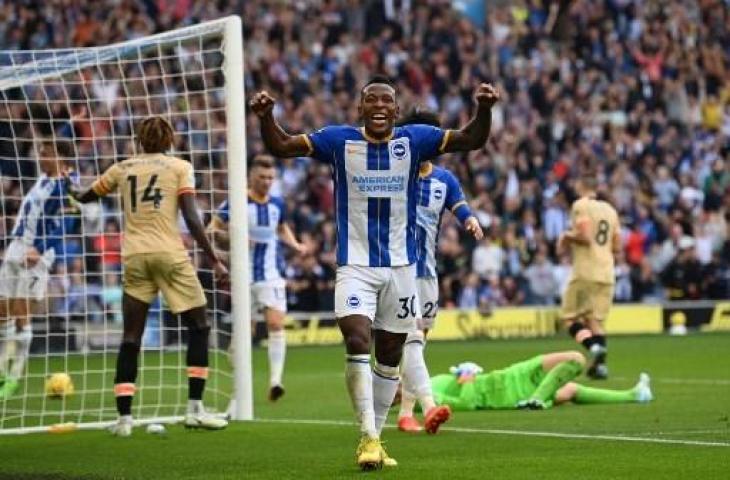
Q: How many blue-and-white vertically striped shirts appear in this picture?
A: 4